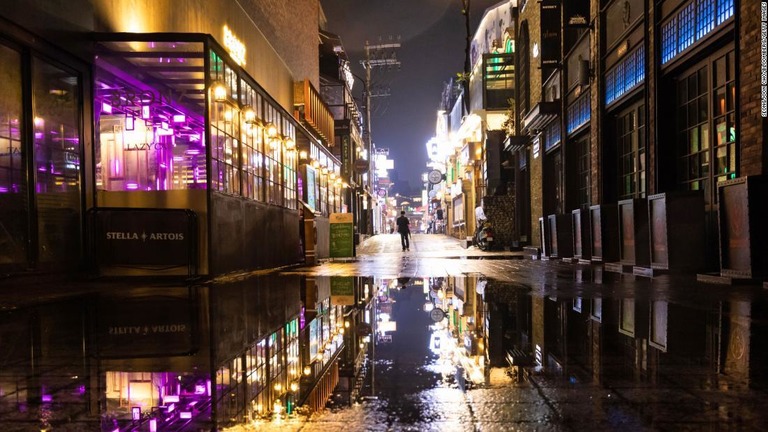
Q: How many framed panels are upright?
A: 7